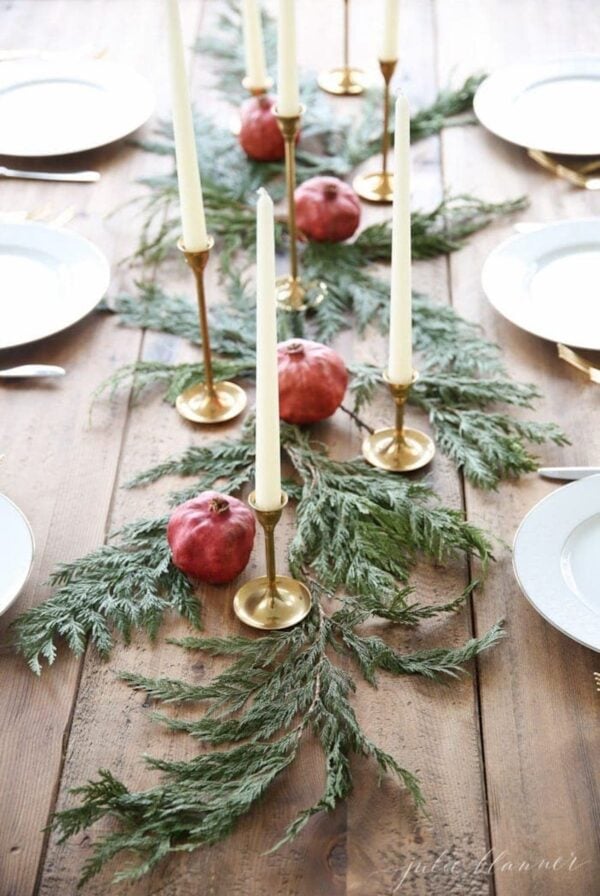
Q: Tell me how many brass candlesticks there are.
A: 7